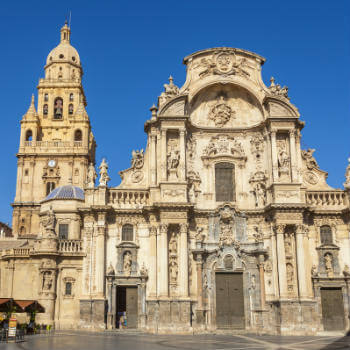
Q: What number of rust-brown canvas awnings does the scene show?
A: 2